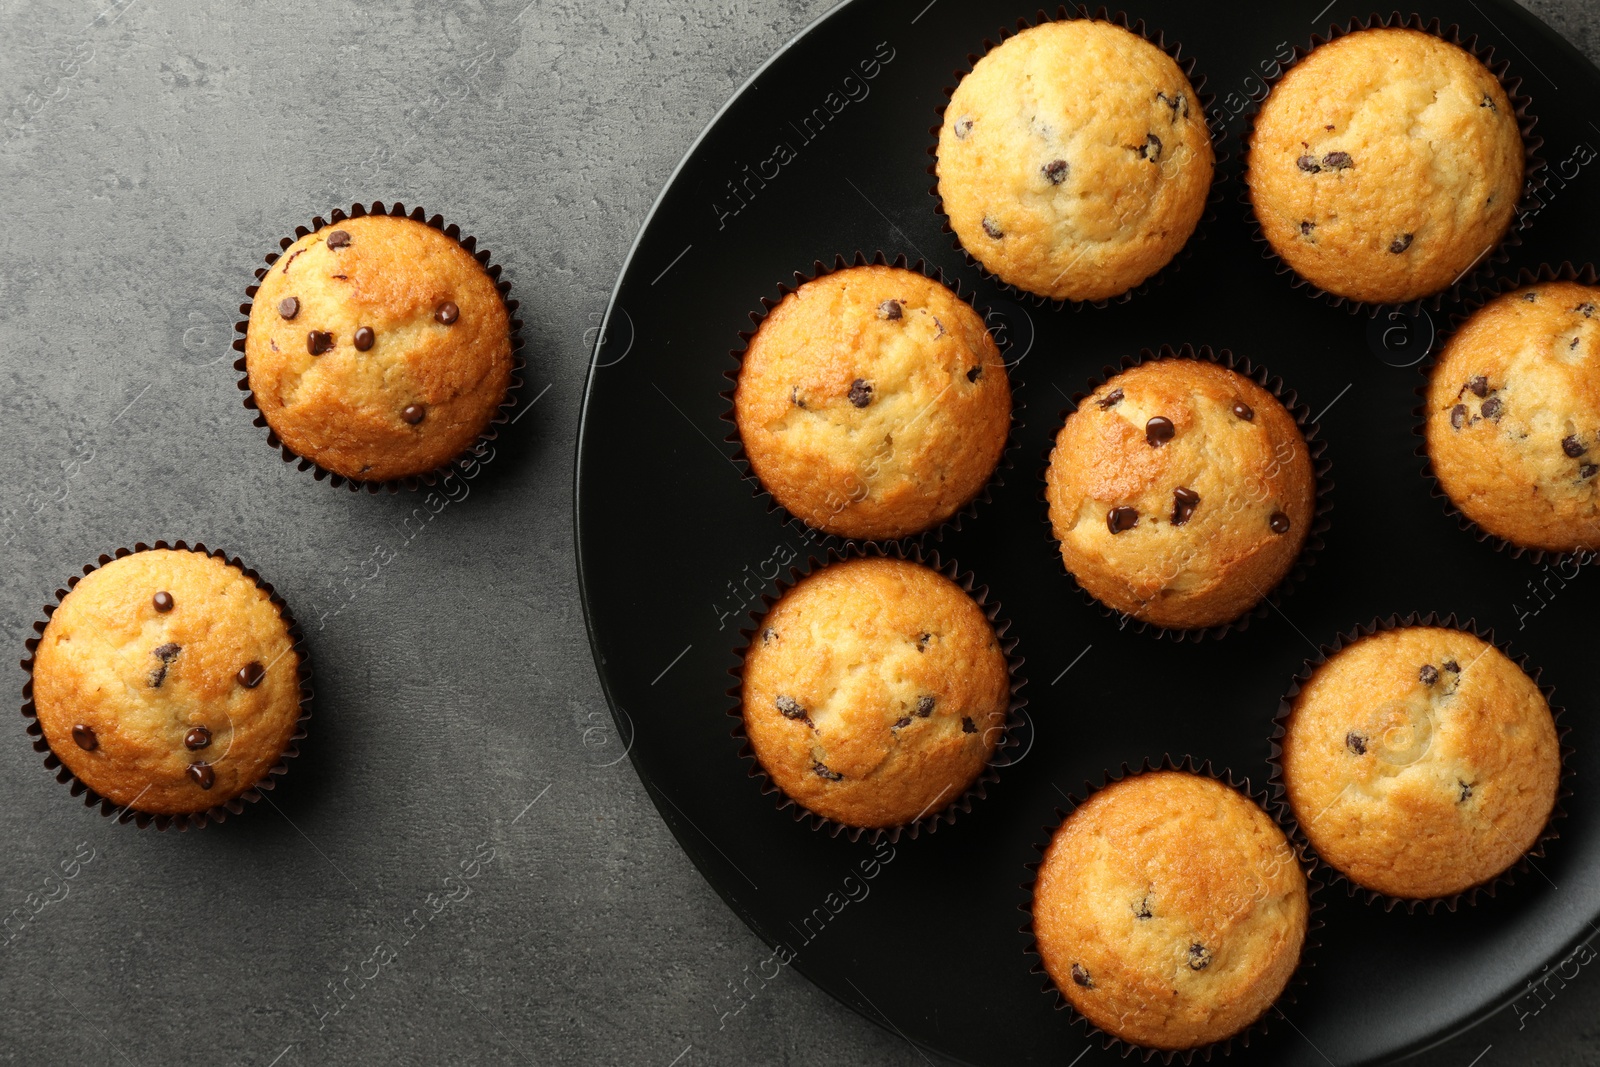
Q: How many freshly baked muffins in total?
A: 10